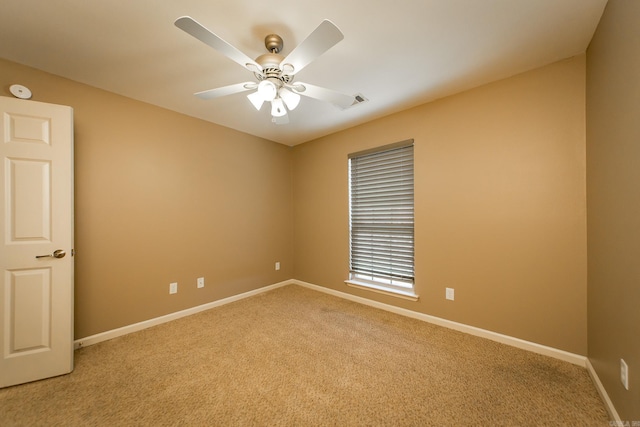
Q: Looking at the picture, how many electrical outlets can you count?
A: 5